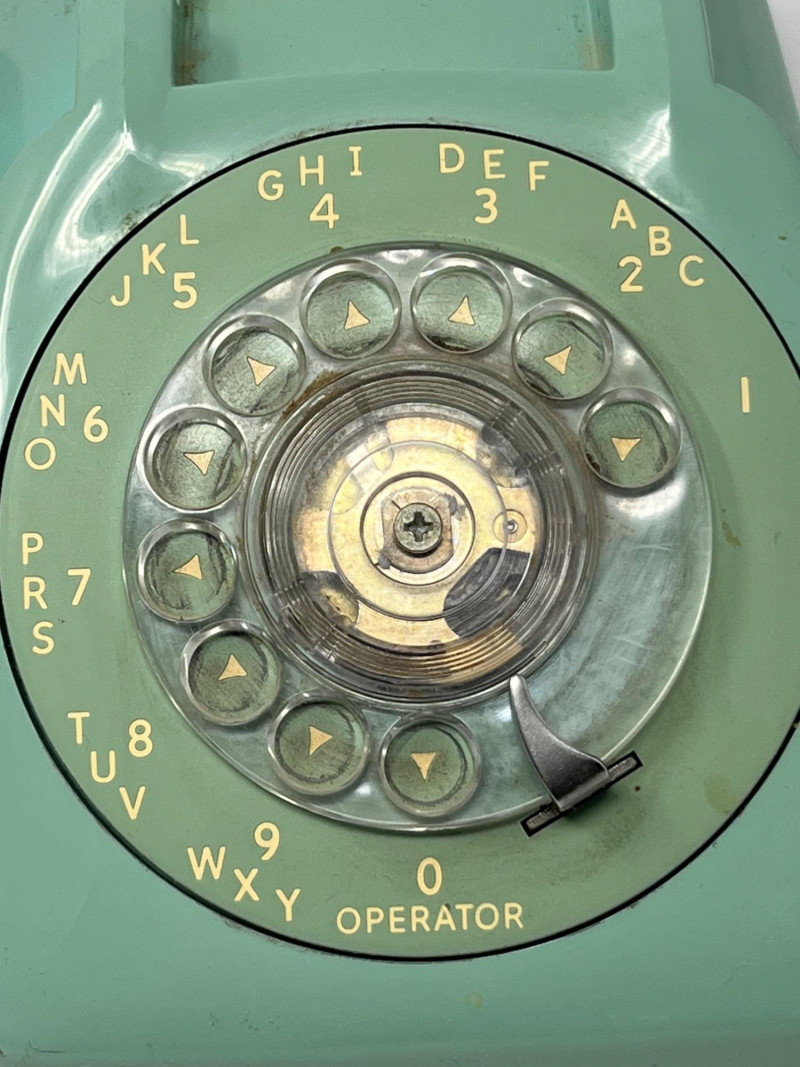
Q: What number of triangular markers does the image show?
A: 10